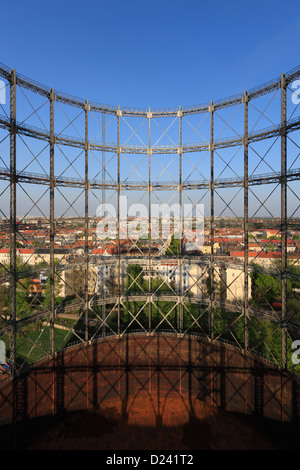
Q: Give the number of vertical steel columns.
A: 9